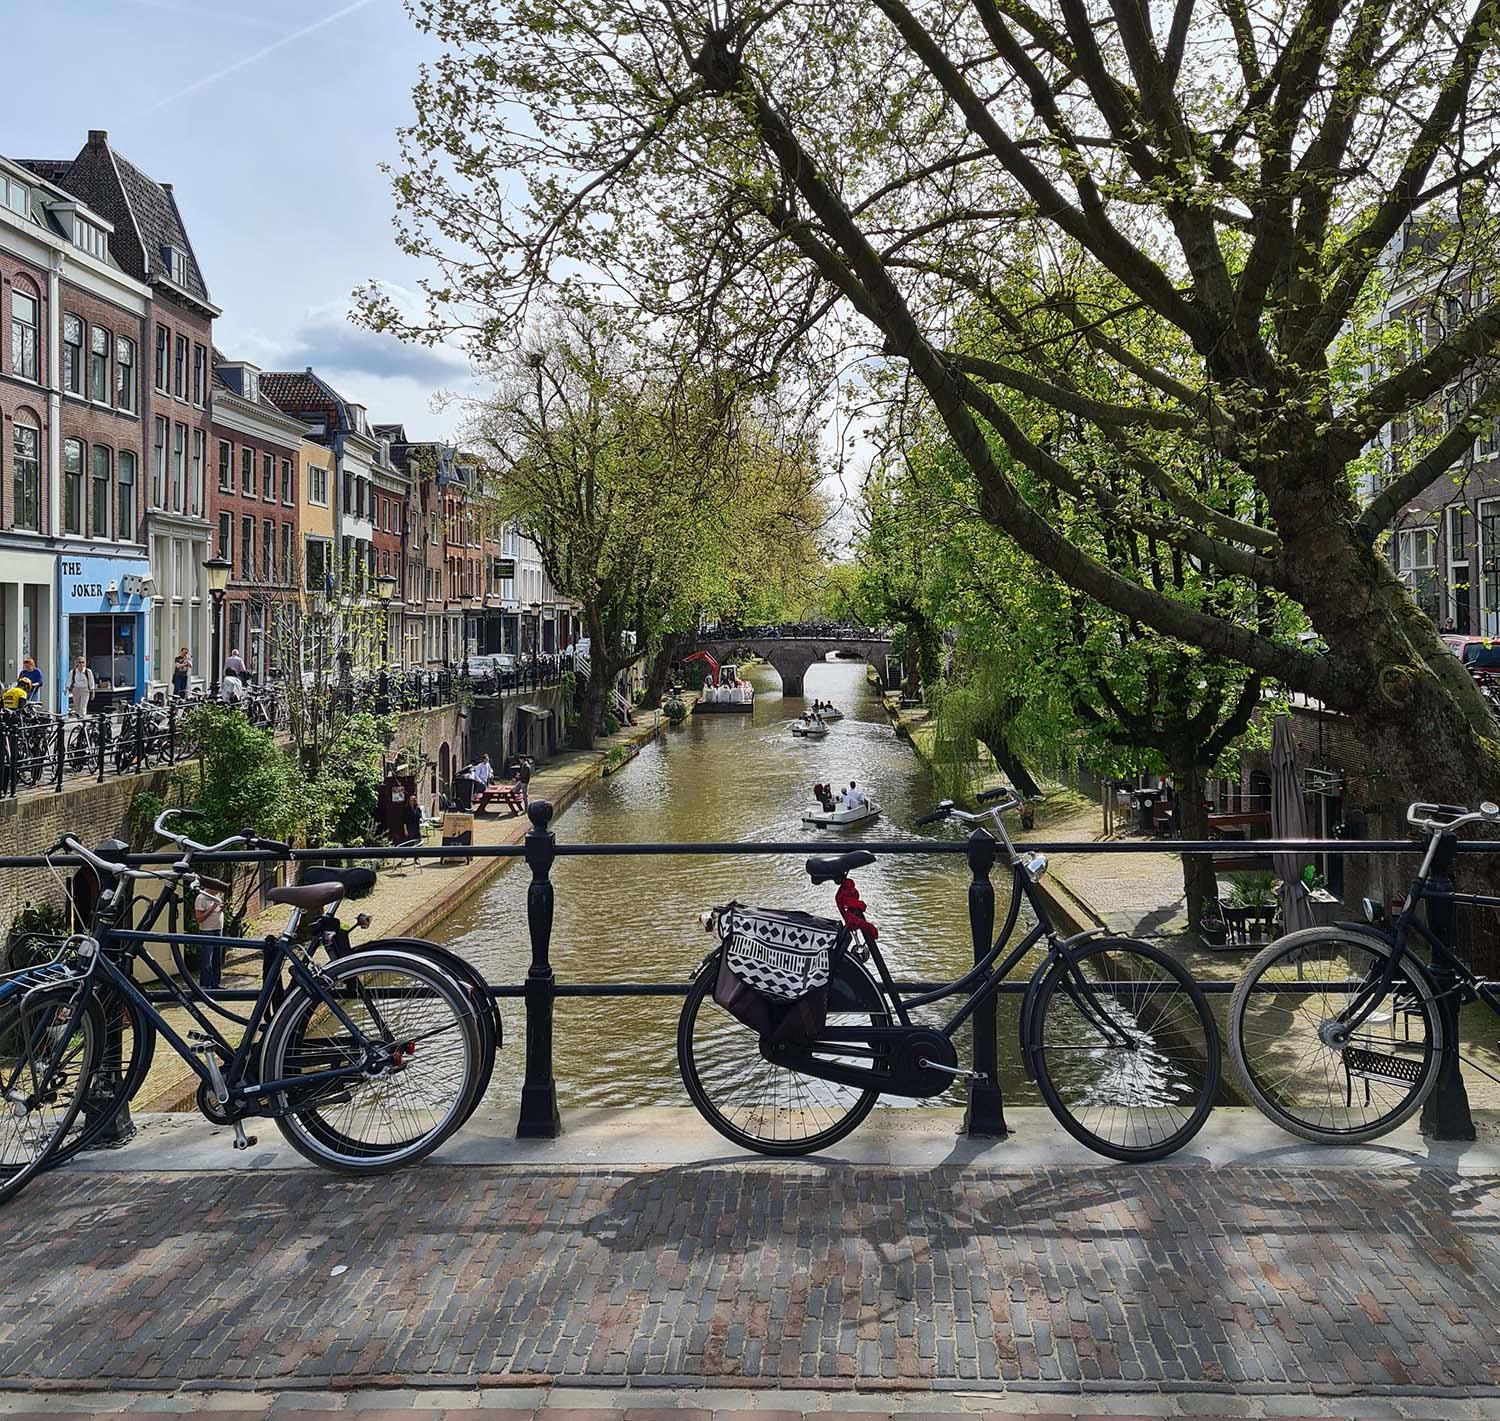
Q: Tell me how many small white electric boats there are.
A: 3